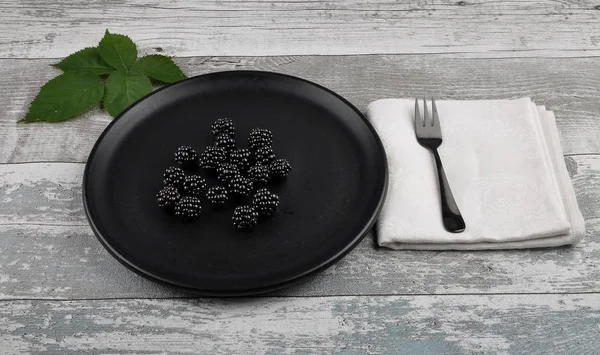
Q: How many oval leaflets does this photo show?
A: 5